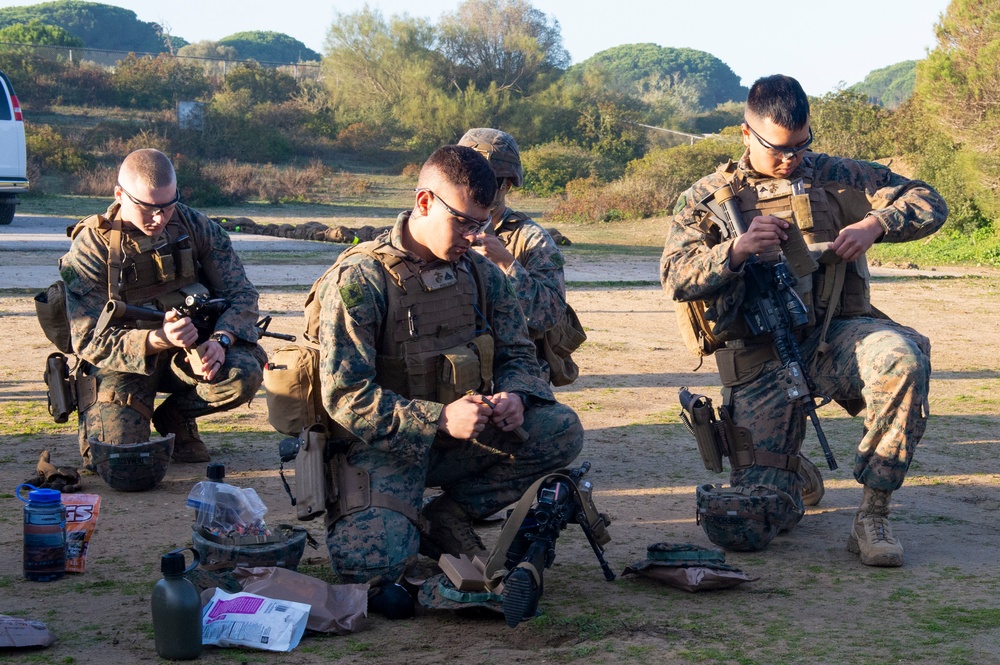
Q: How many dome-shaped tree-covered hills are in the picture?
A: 4